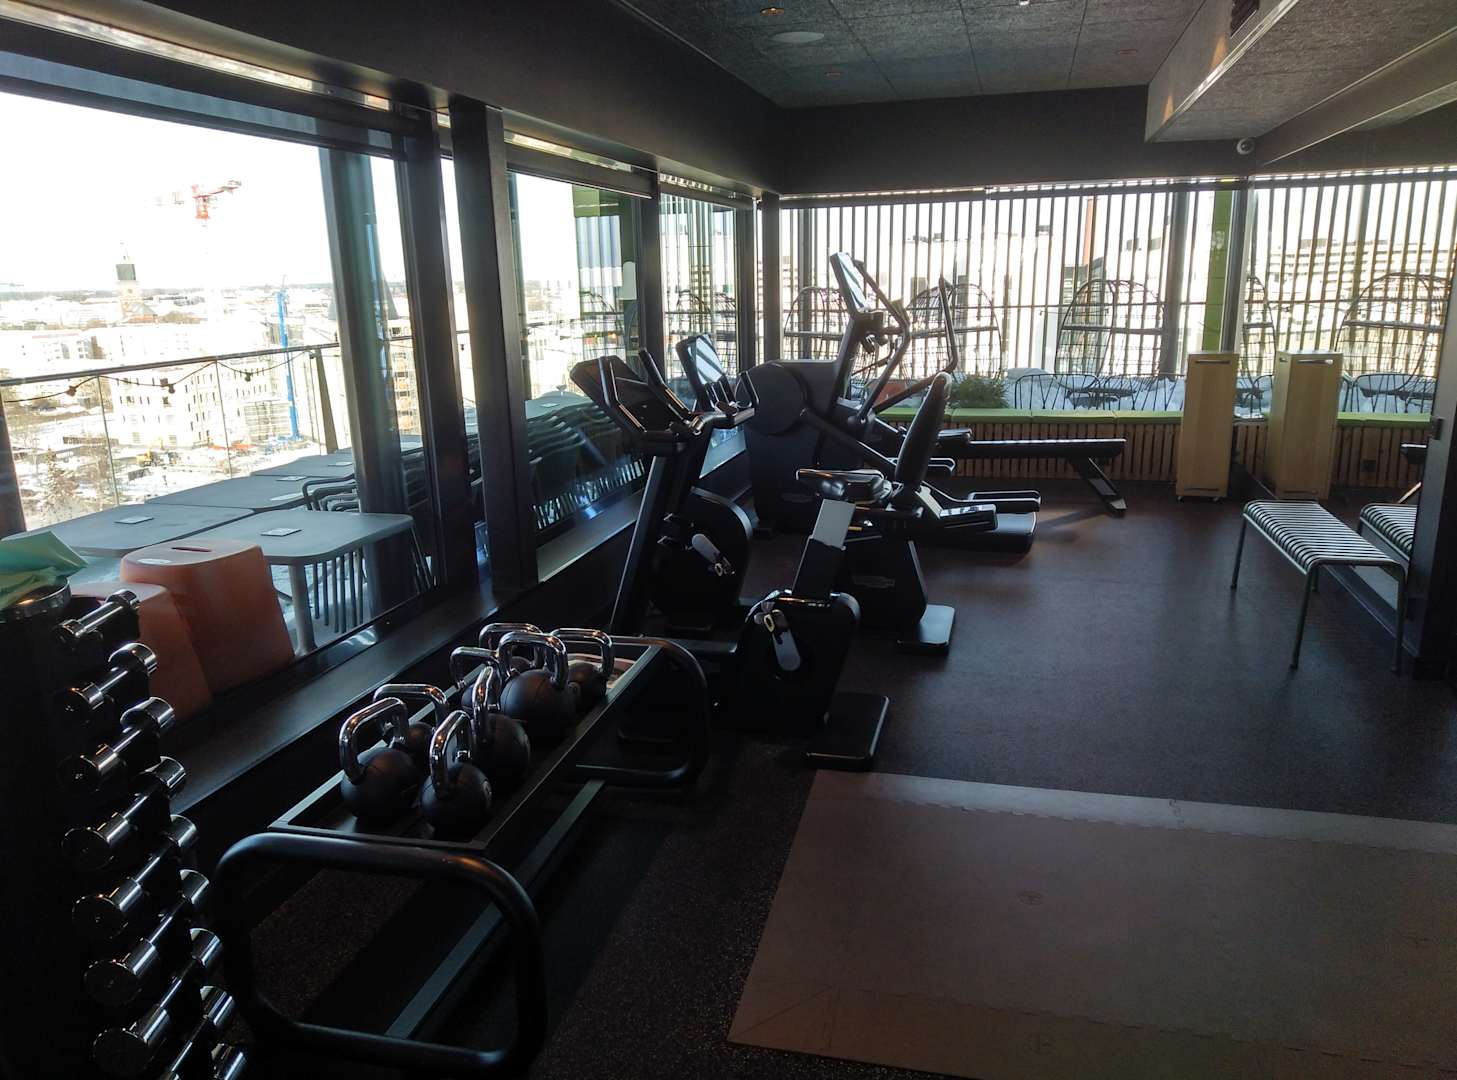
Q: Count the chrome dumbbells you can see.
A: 9